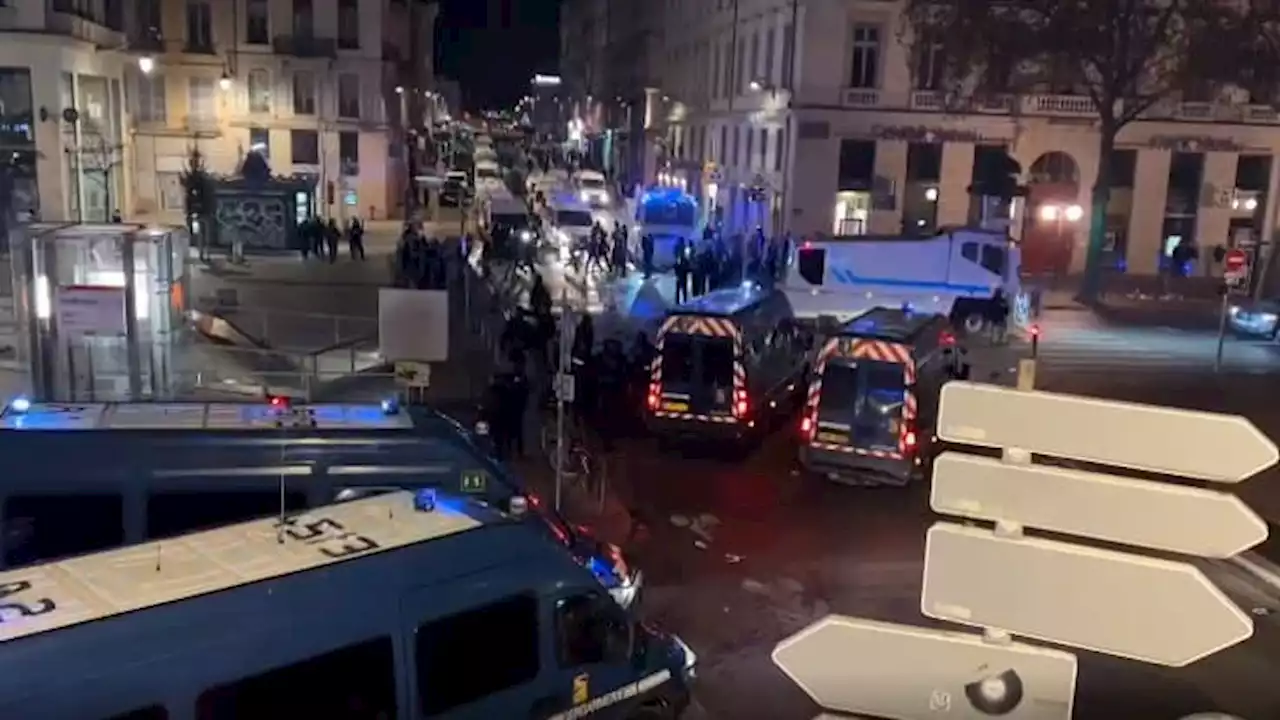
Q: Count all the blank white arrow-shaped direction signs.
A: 4